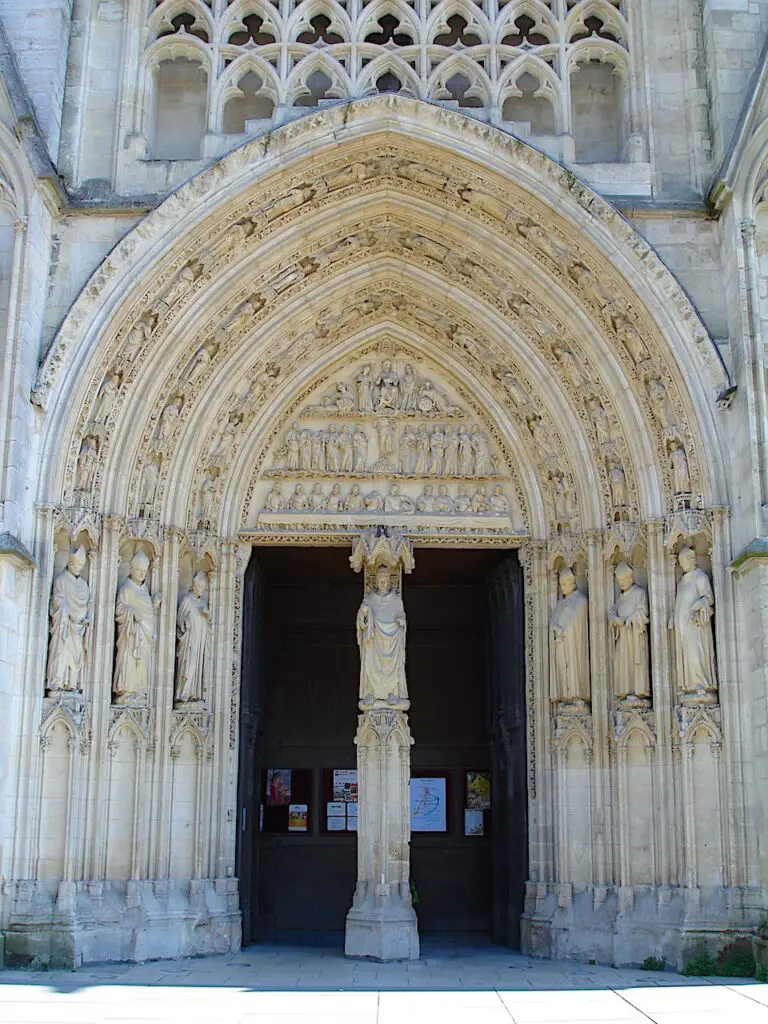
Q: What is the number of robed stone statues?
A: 7